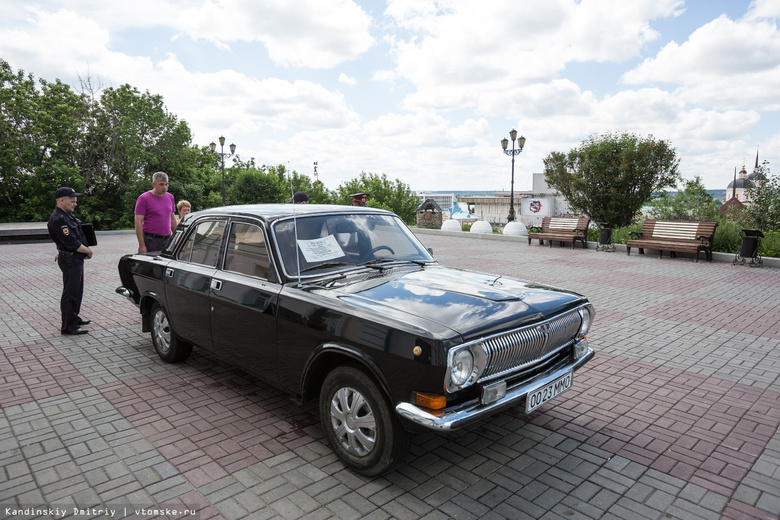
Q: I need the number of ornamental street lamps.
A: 2